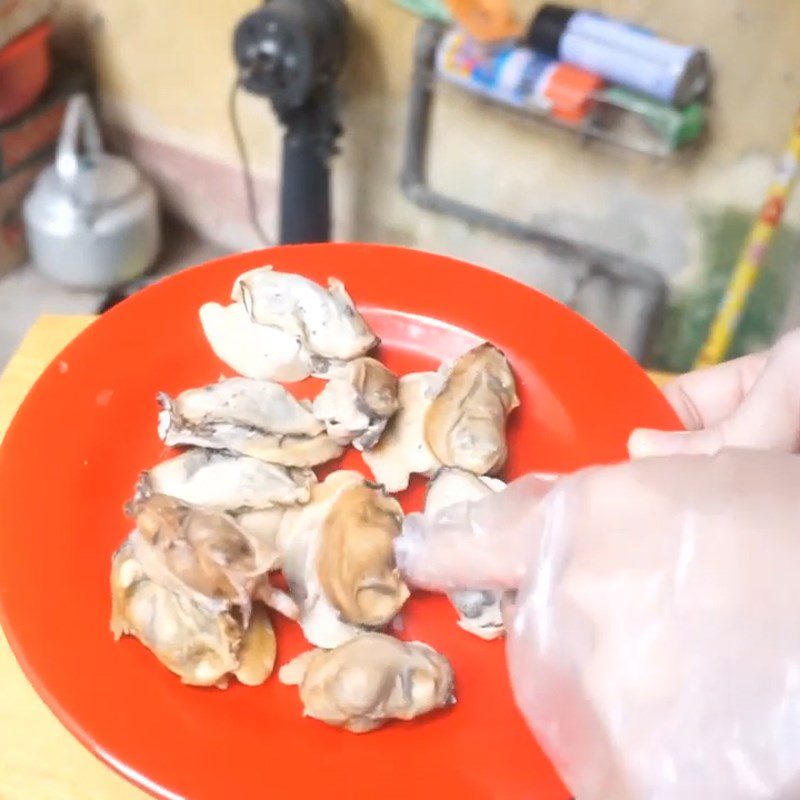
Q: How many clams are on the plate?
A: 10